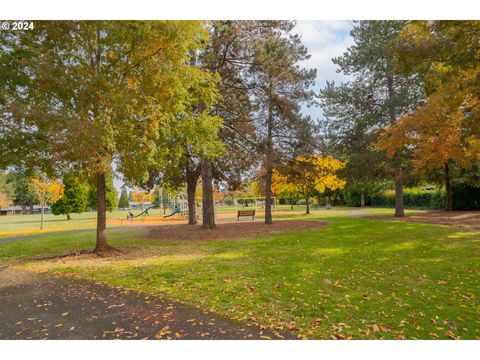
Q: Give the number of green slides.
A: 2